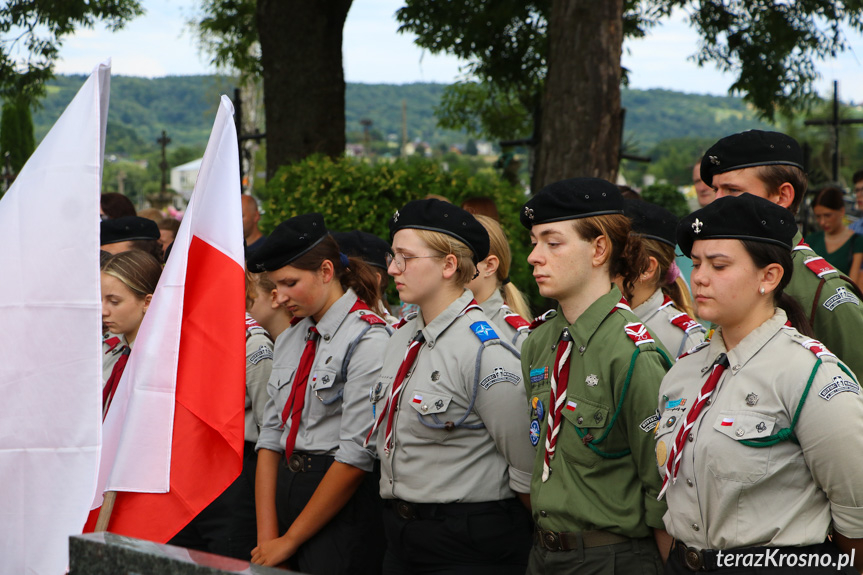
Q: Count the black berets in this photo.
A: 8